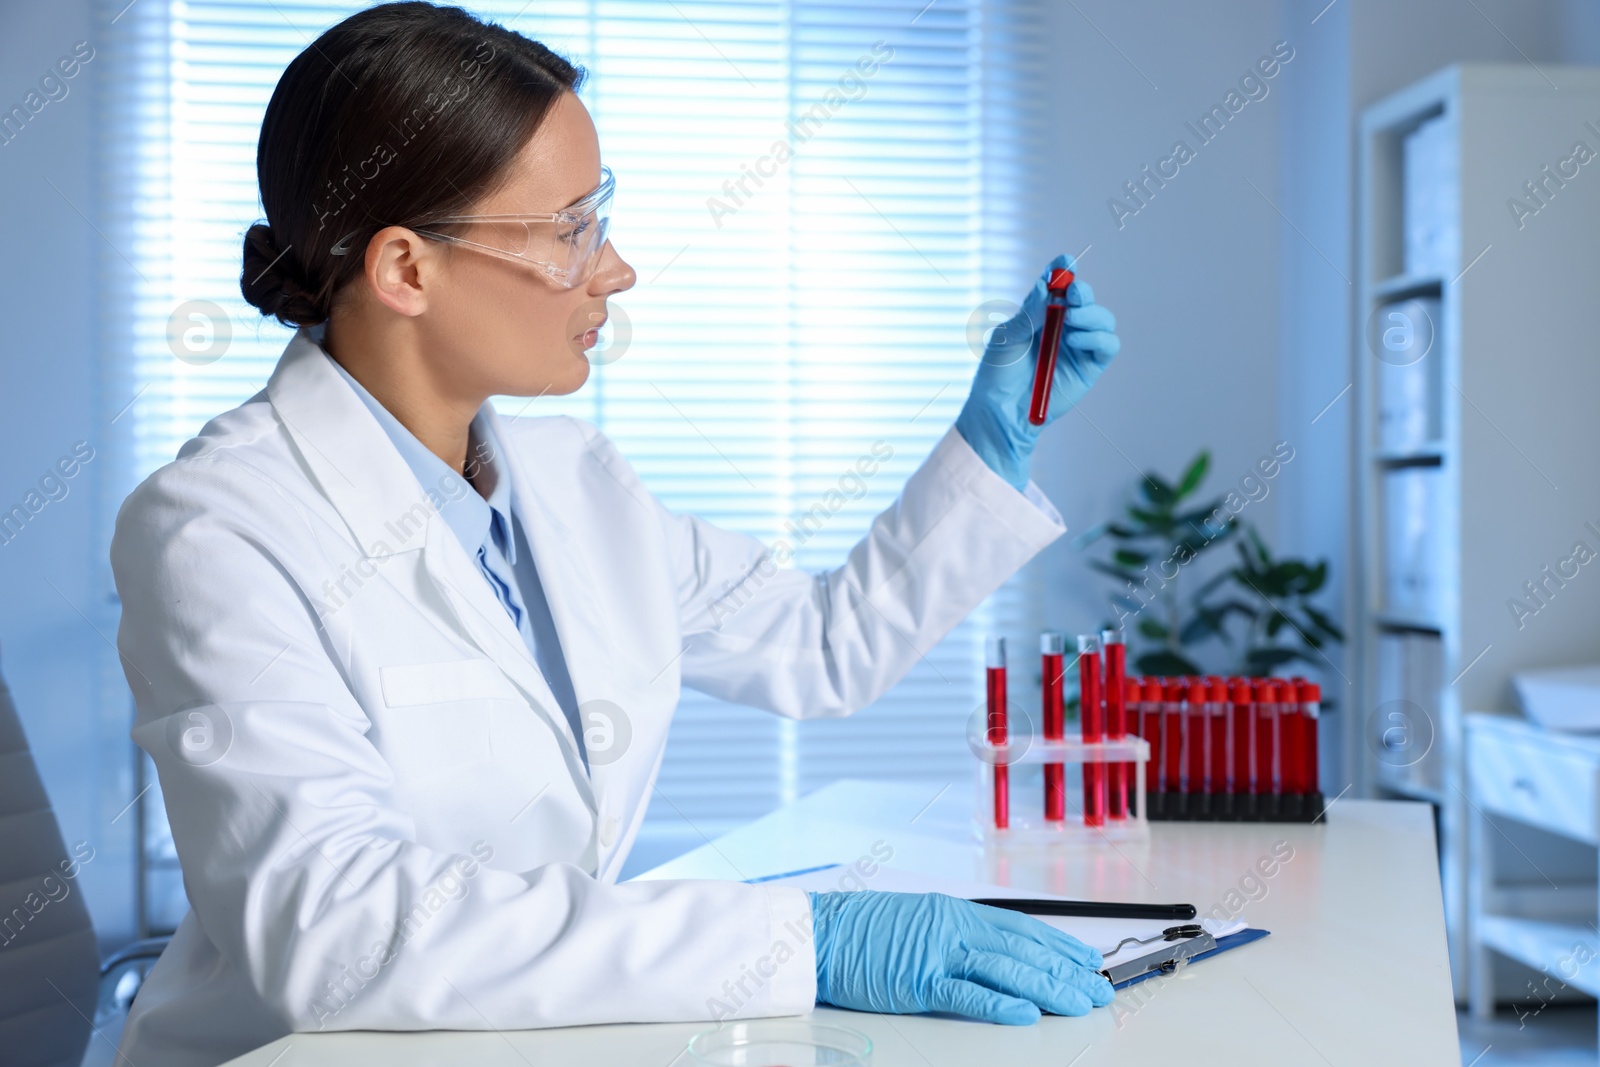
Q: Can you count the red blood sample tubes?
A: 14